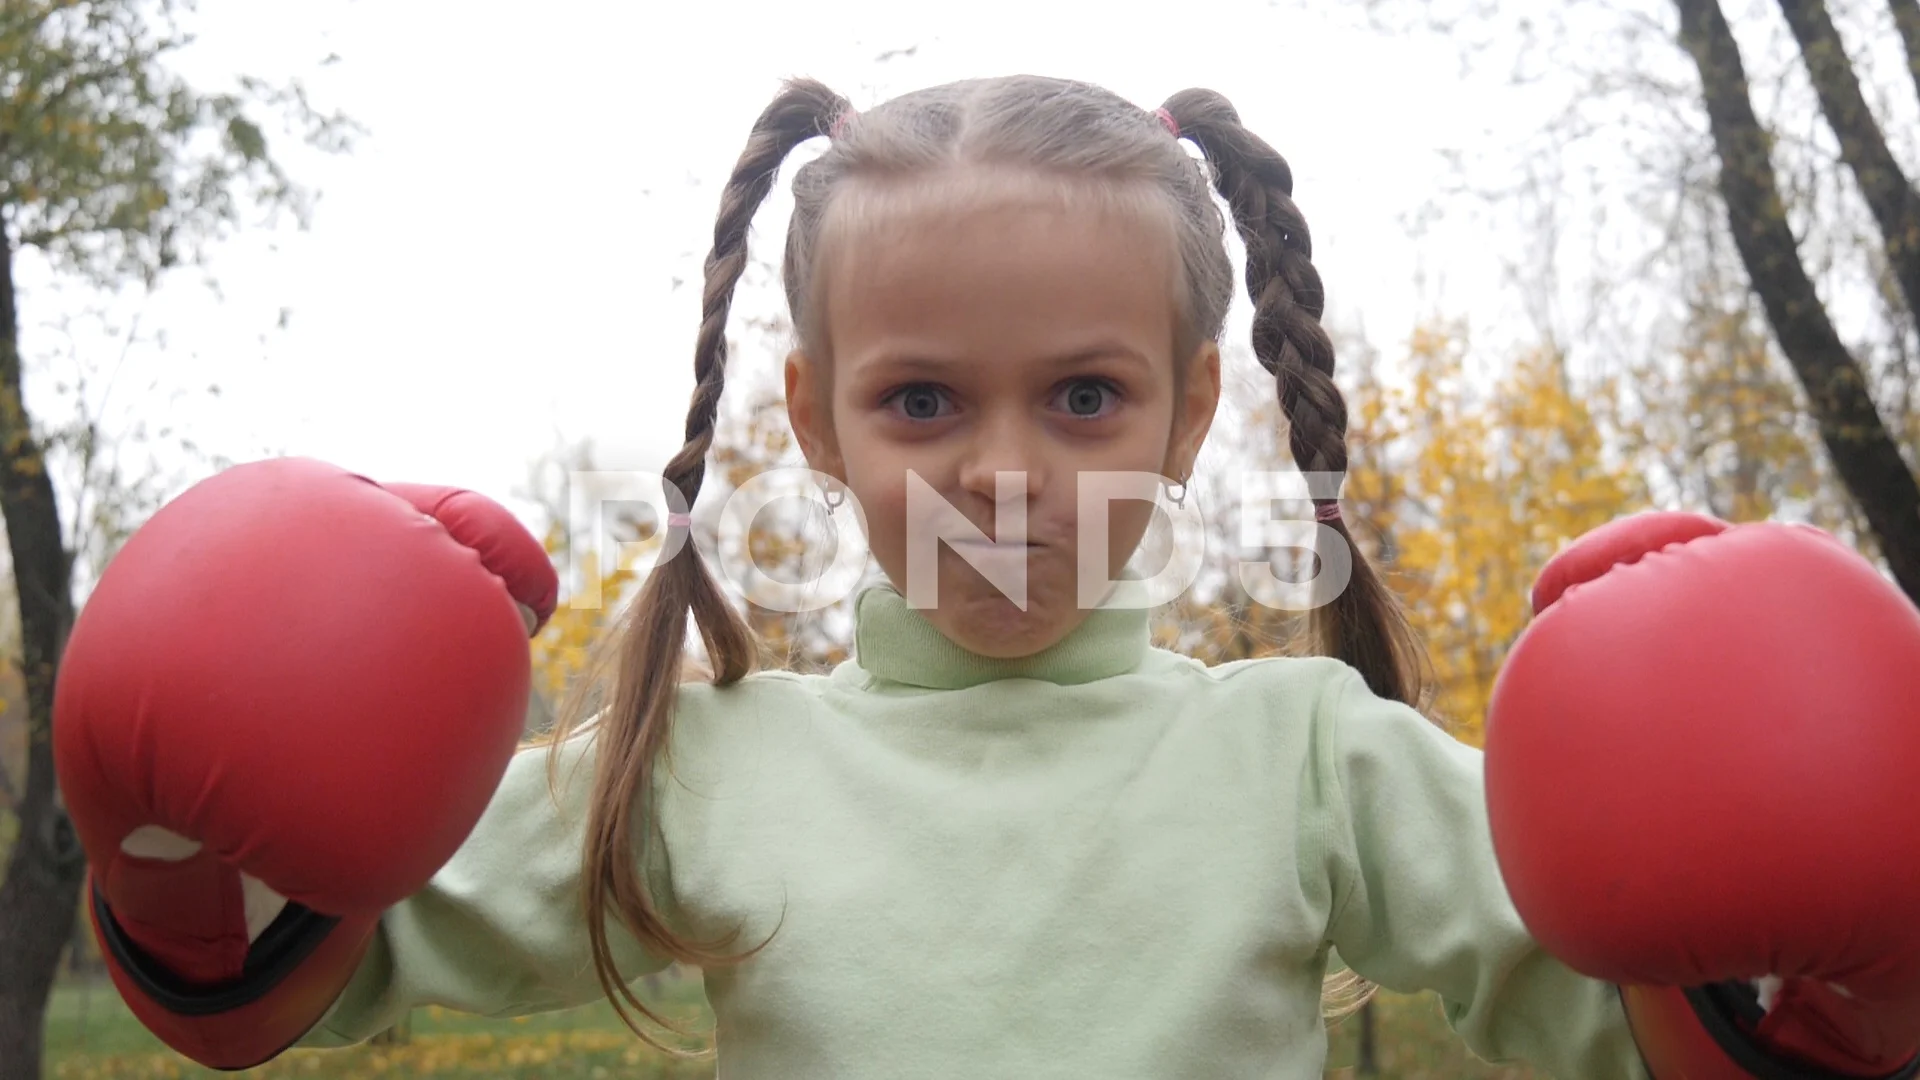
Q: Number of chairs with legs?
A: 0